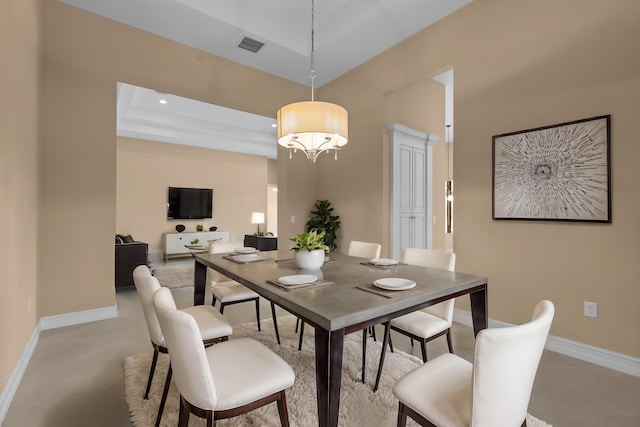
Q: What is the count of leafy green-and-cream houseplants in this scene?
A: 1